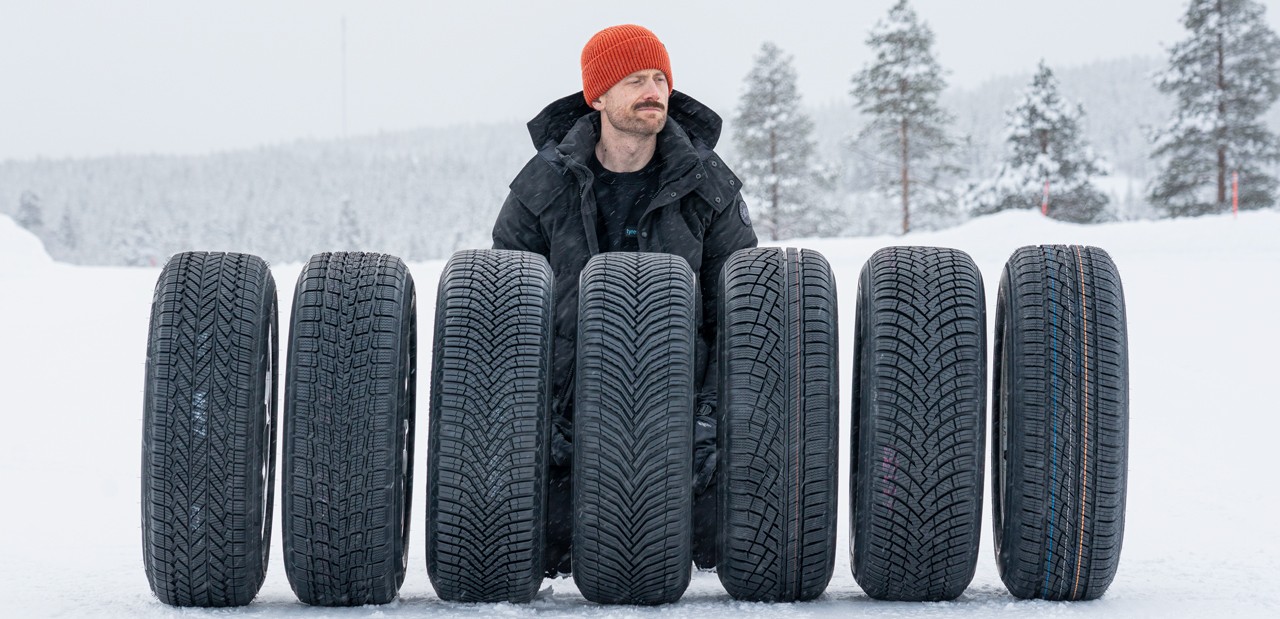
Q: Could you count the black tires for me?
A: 7